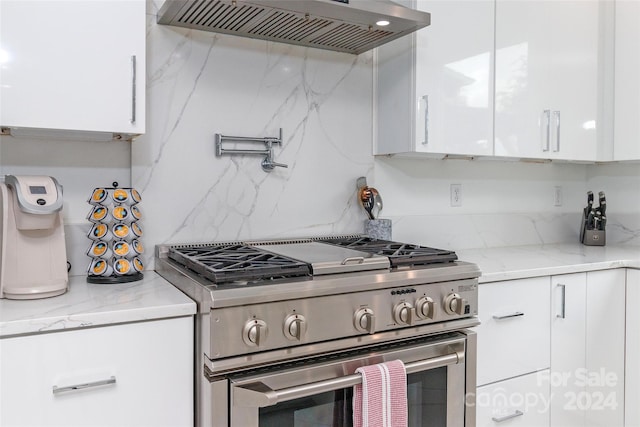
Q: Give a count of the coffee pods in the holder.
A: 15